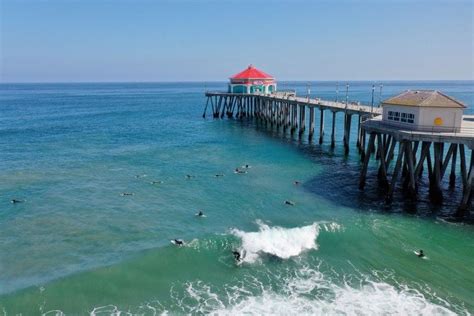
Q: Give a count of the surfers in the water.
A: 14